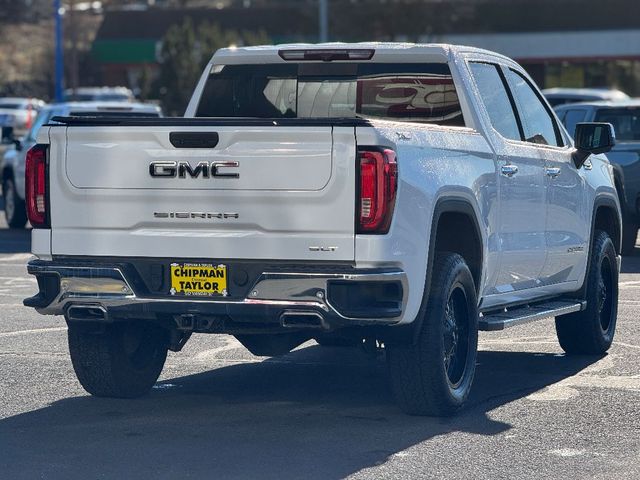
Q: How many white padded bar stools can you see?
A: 0